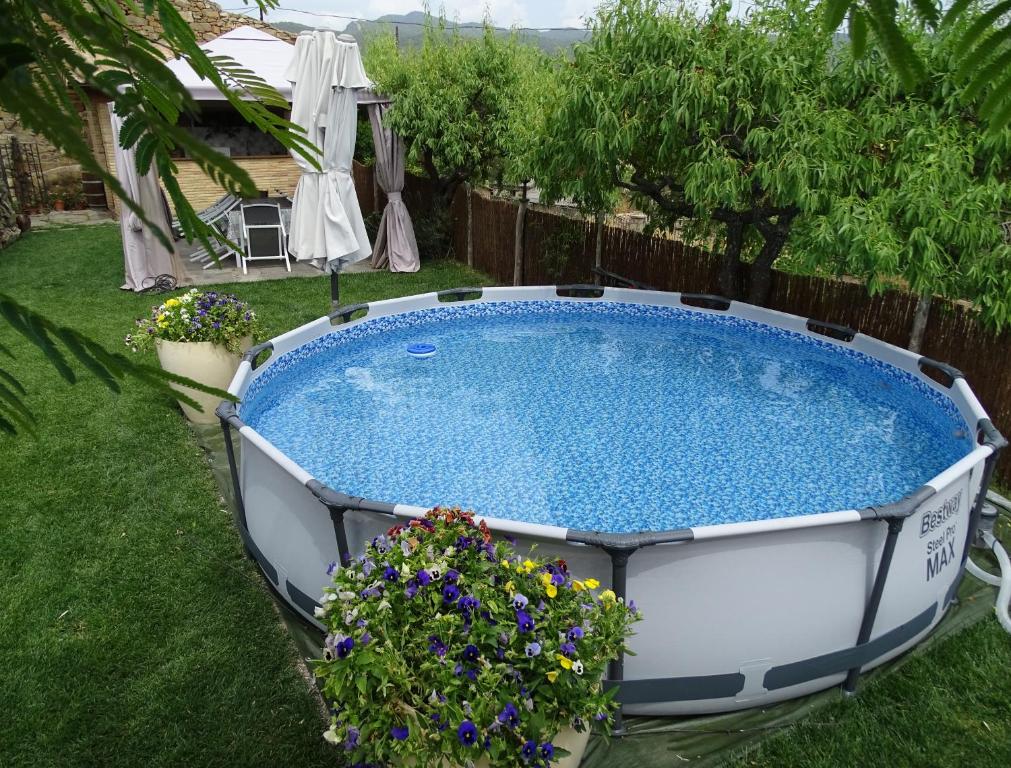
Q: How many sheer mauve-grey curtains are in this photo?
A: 2